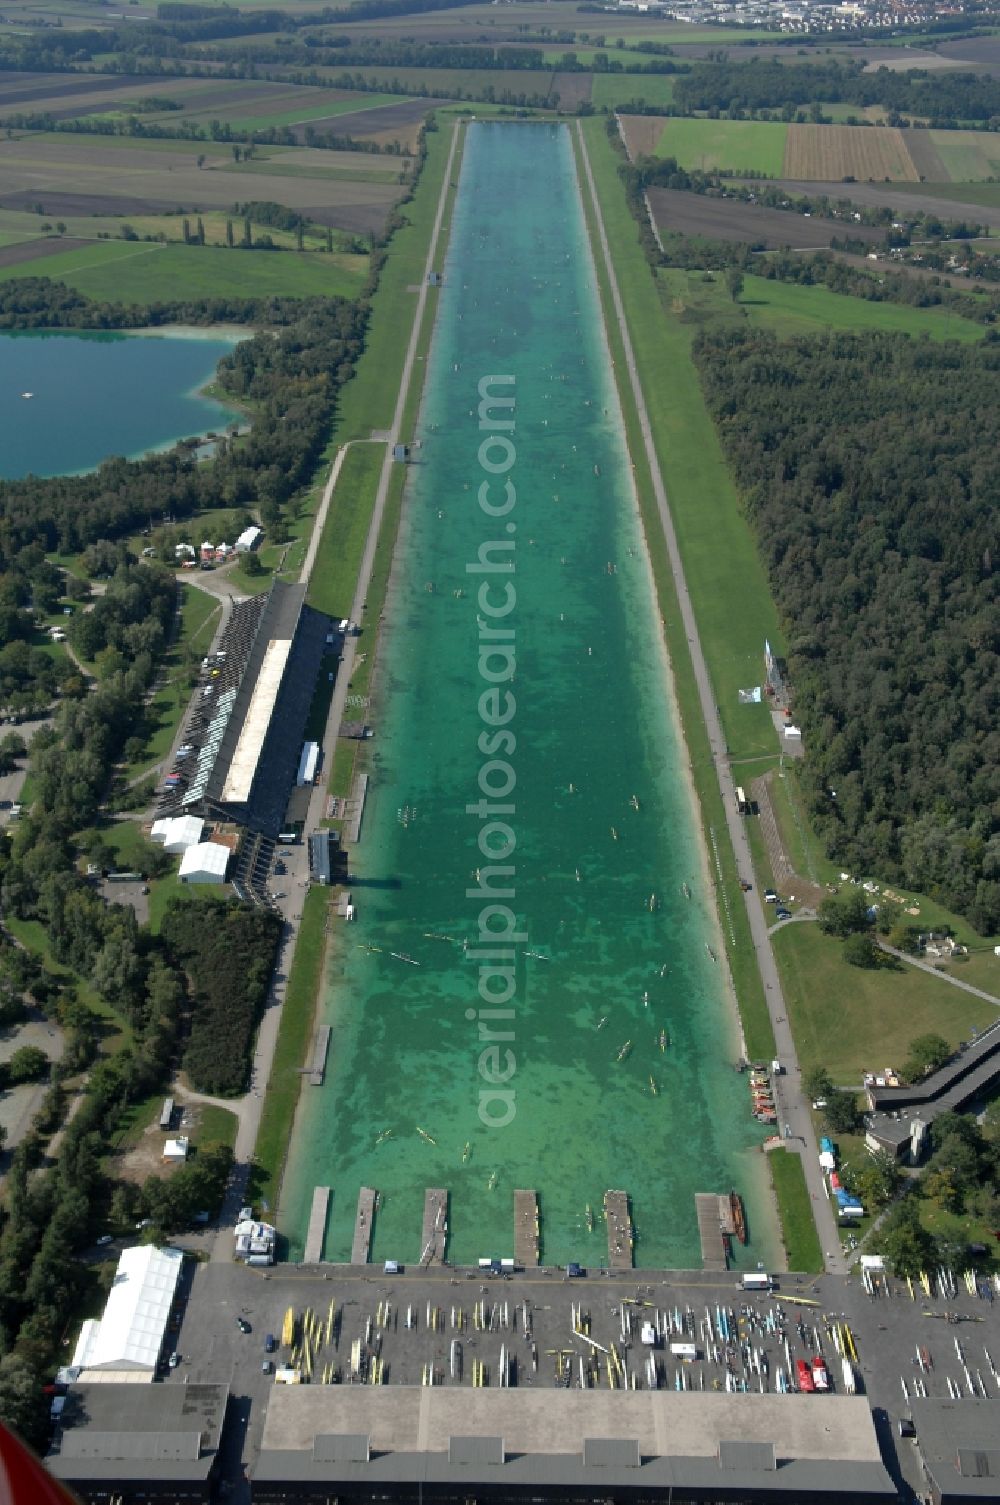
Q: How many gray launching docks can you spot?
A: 6